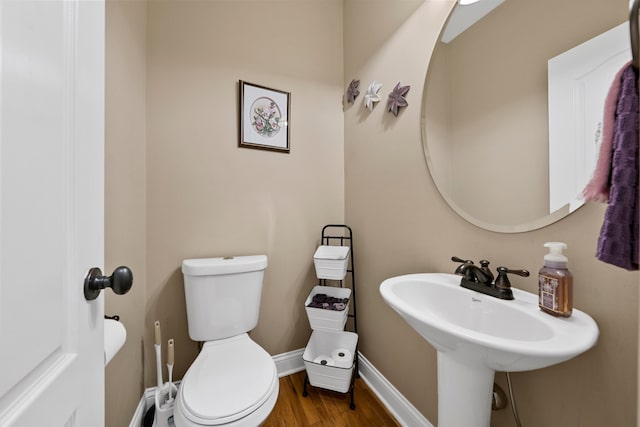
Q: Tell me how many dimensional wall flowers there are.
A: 3